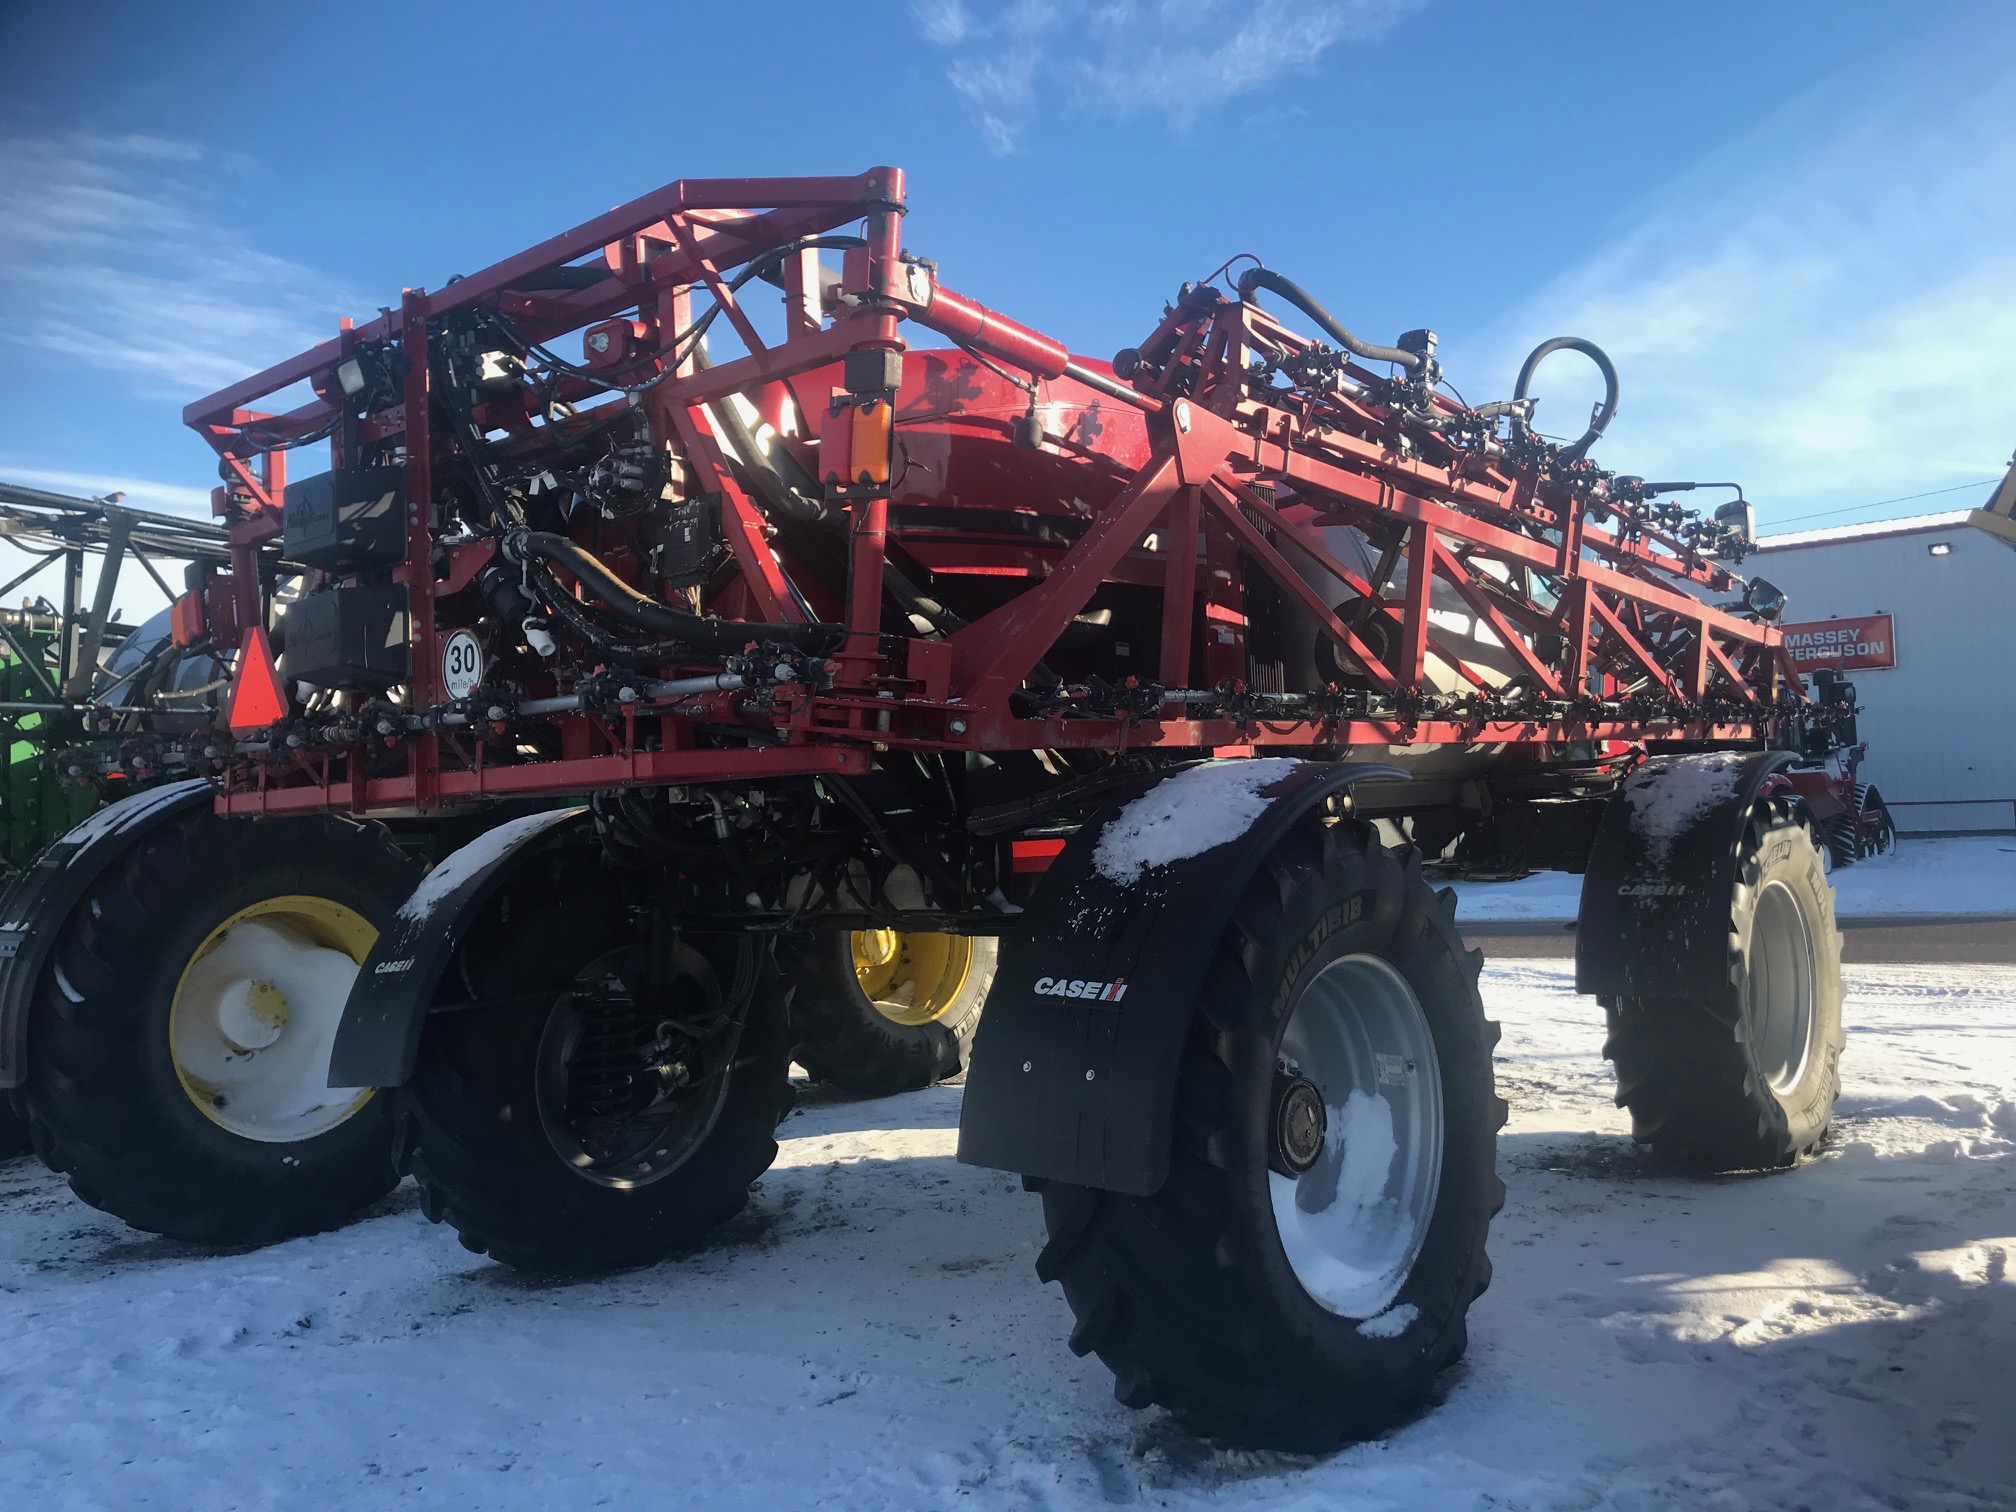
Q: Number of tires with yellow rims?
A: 2